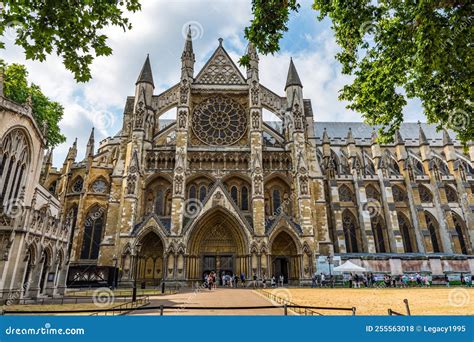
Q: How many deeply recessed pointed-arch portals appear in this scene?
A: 3